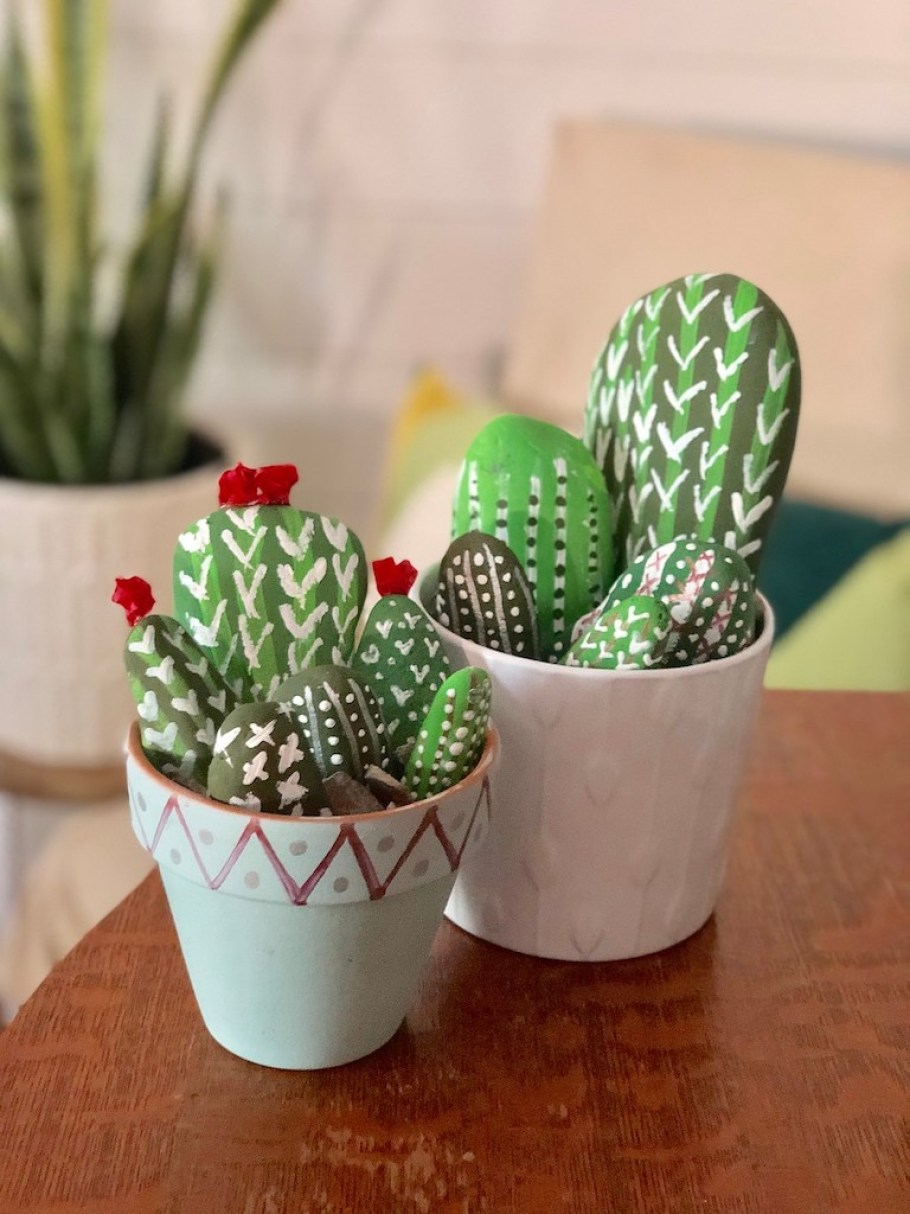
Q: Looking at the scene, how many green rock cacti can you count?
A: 11